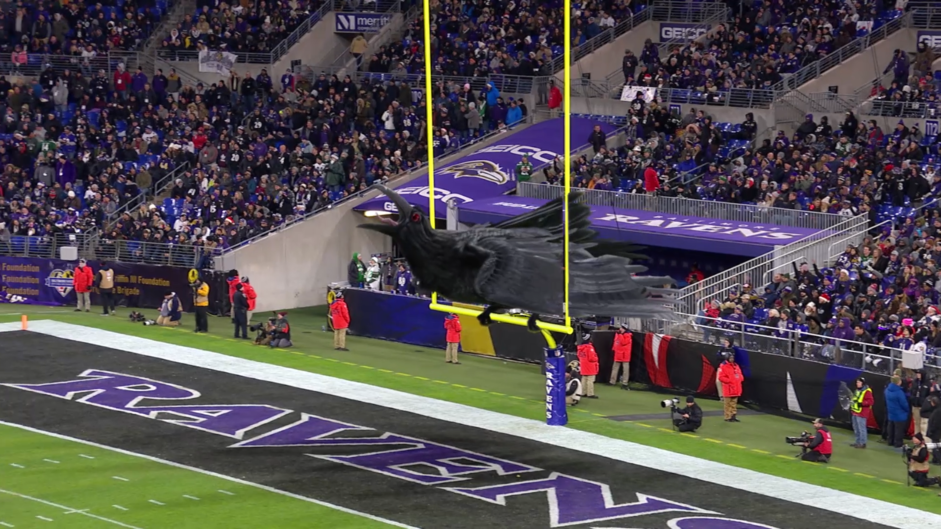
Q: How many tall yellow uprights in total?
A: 2